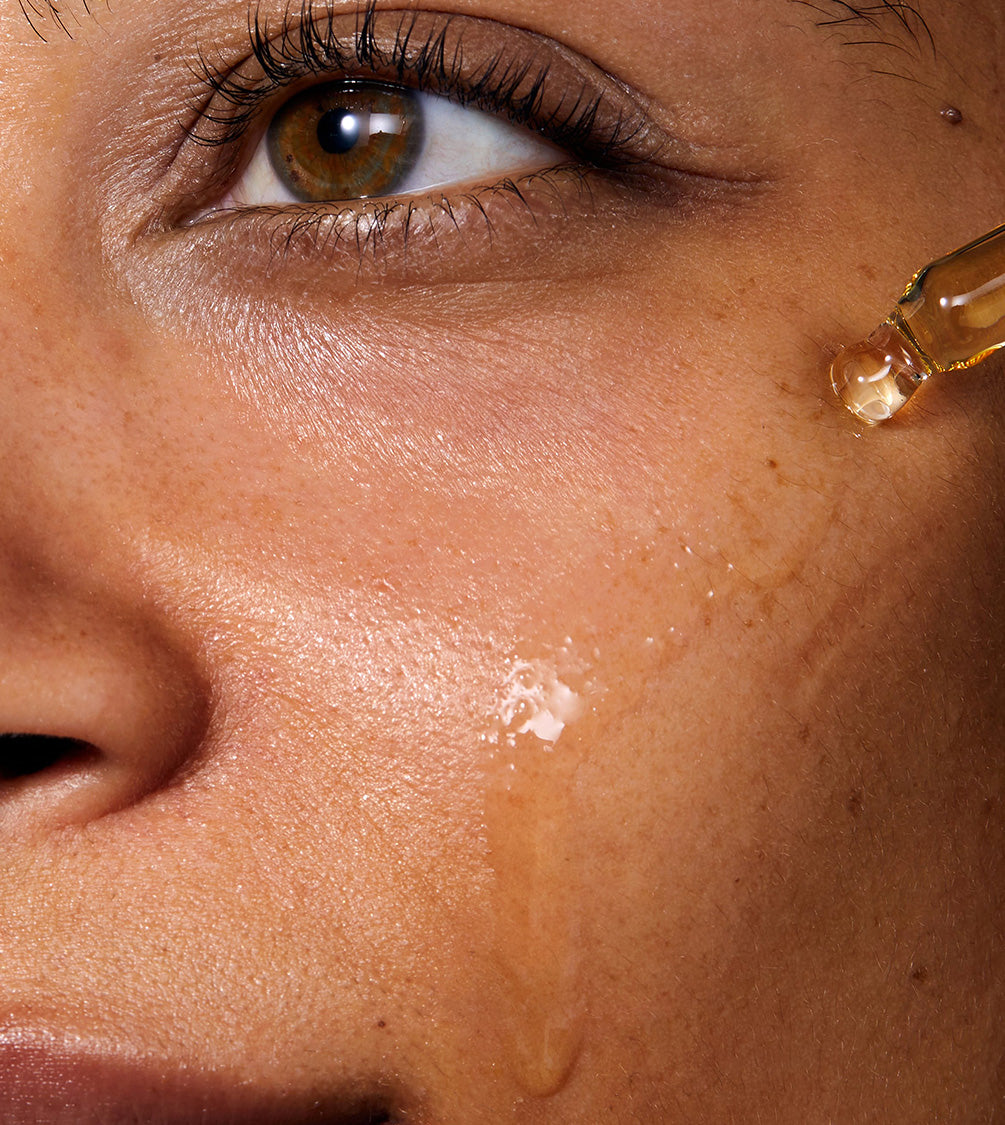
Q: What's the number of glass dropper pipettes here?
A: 1